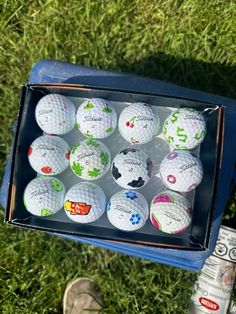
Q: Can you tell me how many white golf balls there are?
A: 12